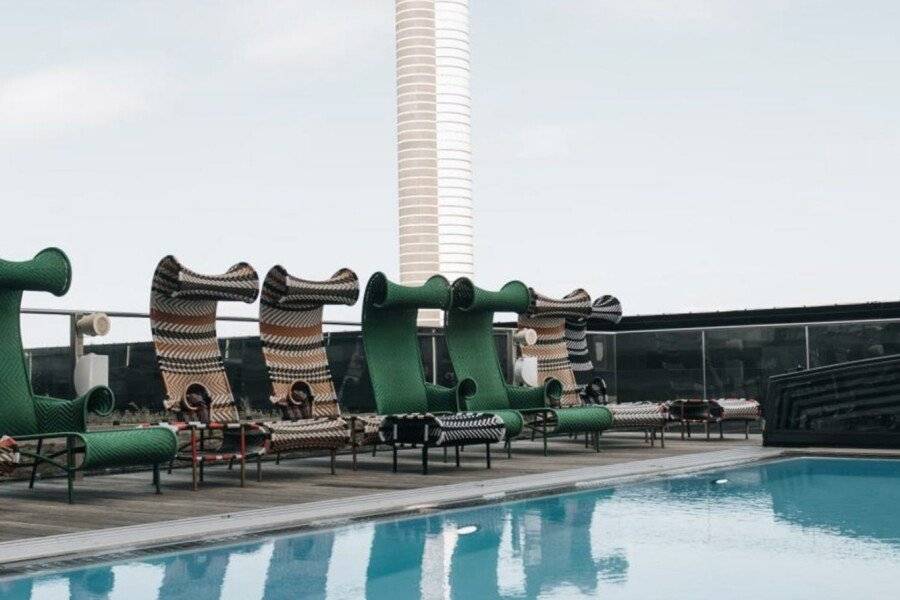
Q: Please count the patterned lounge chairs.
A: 4